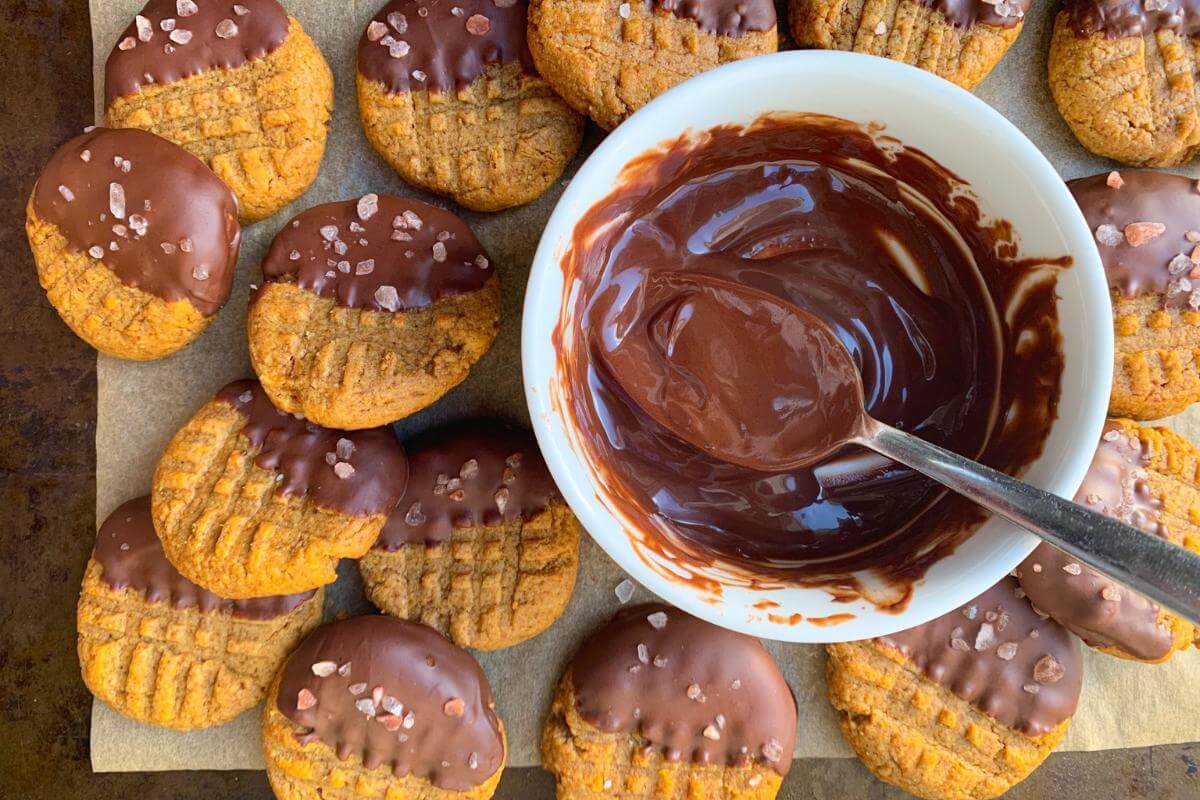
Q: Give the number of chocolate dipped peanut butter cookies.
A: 15